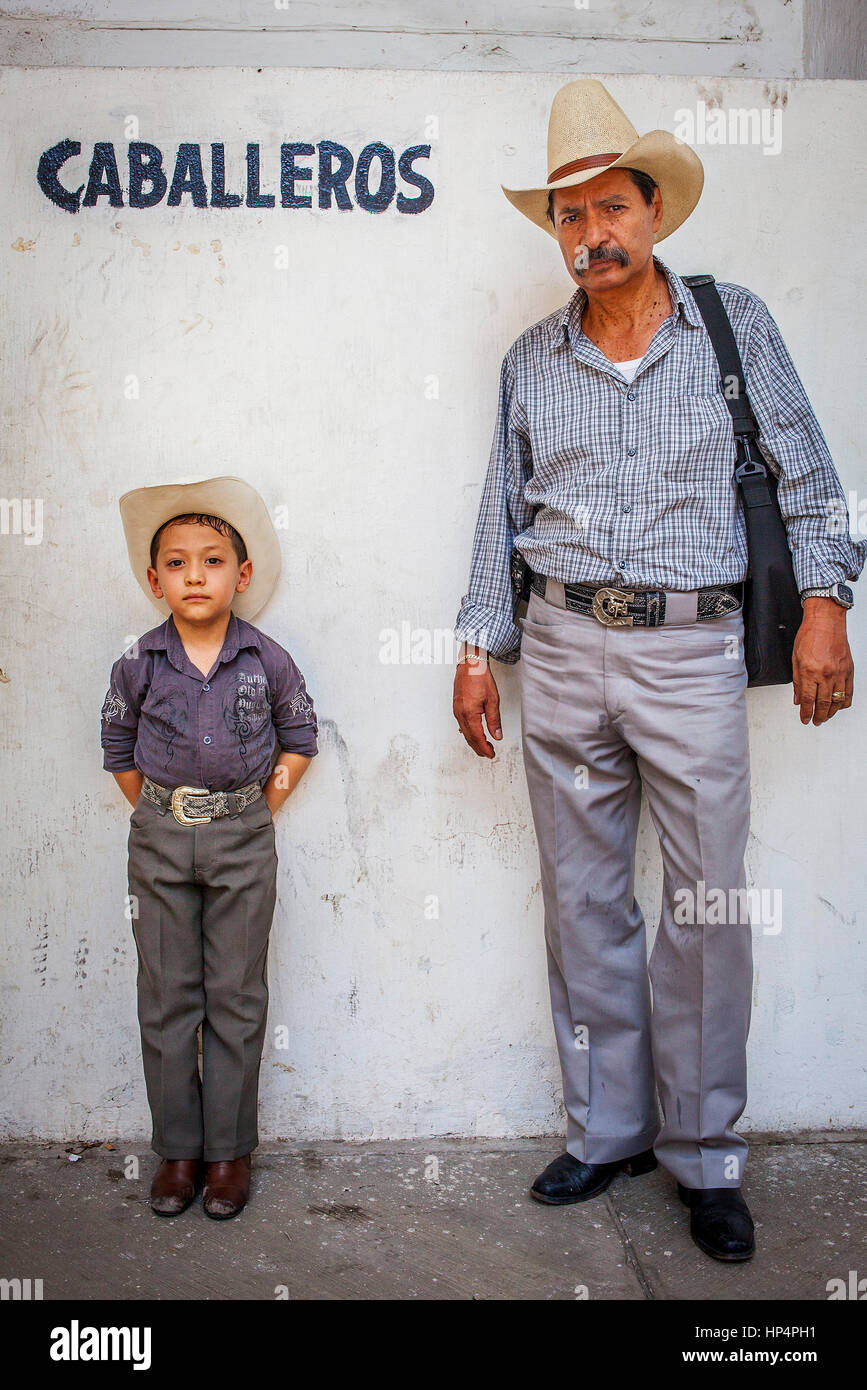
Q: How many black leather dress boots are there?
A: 2